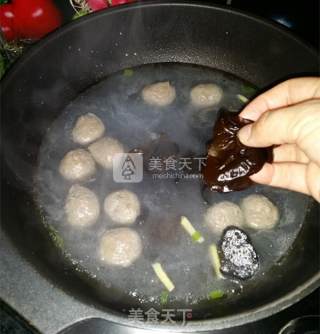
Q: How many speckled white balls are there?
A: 10